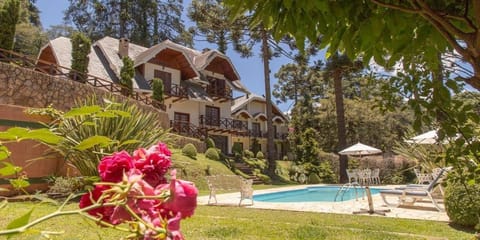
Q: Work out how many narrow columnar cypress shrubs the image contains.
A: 4